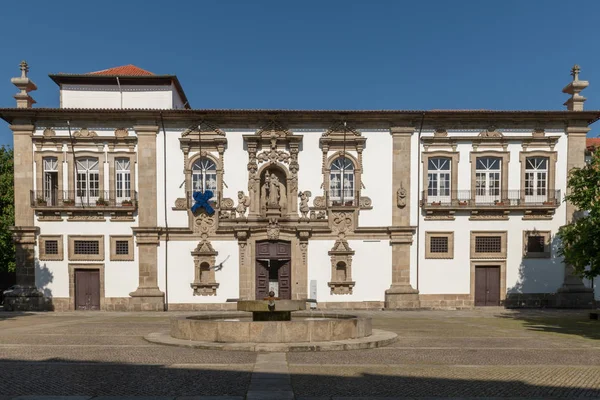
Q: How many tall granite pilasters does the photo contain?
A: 4